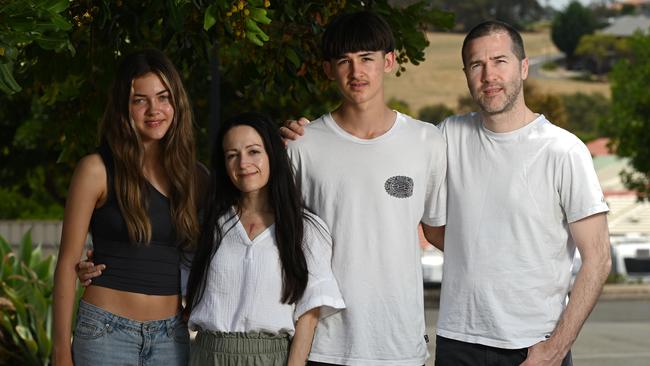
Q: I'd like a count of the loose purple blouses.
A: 0